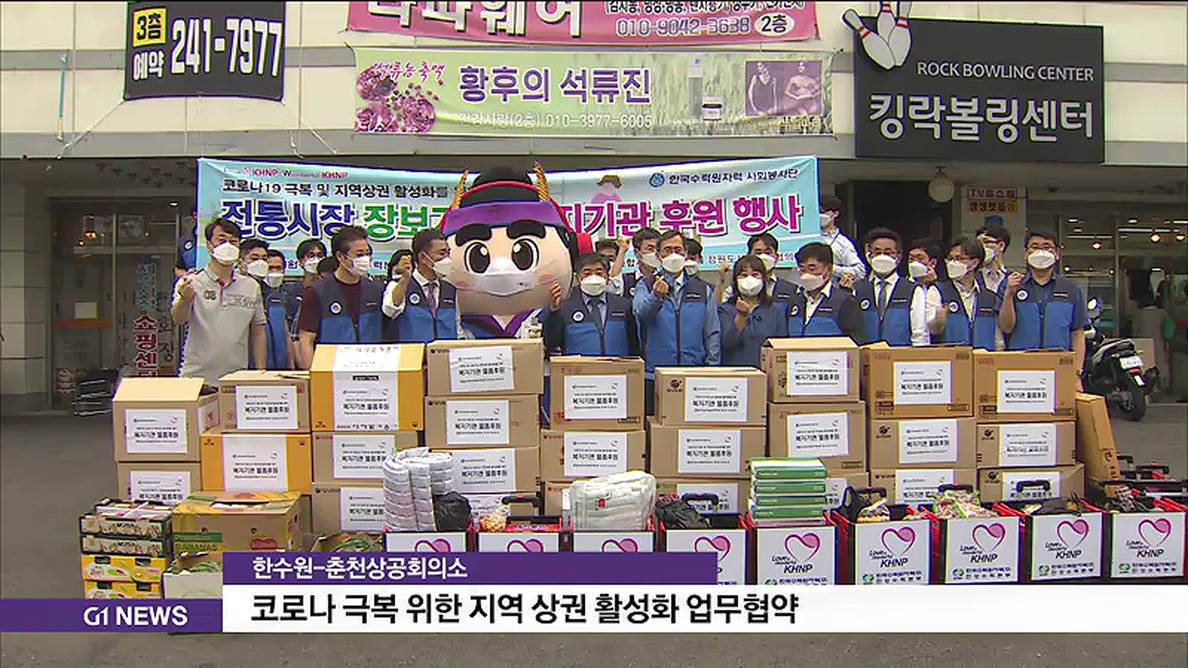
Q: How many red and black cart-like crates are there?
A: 9